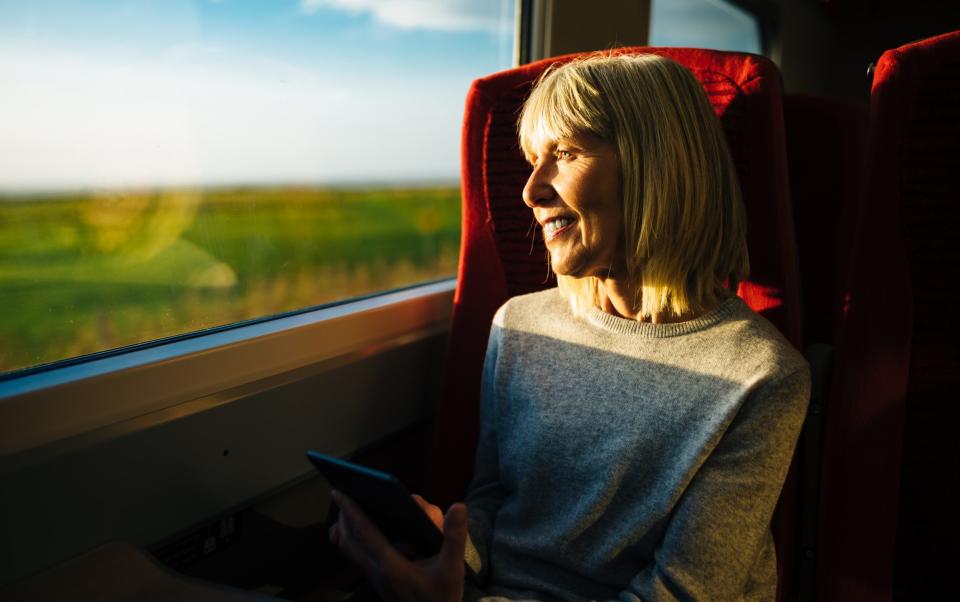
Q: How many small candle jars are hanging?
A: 0